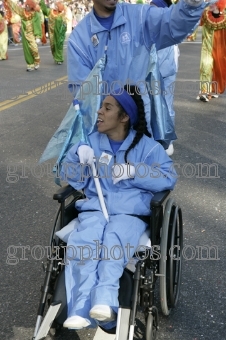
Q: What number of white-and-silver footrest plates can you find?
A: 2